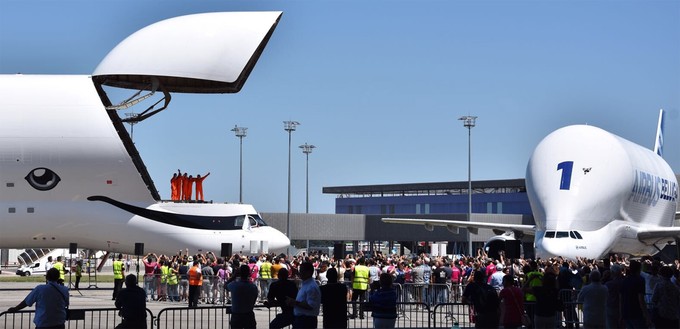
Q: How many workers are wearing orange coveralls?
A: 5